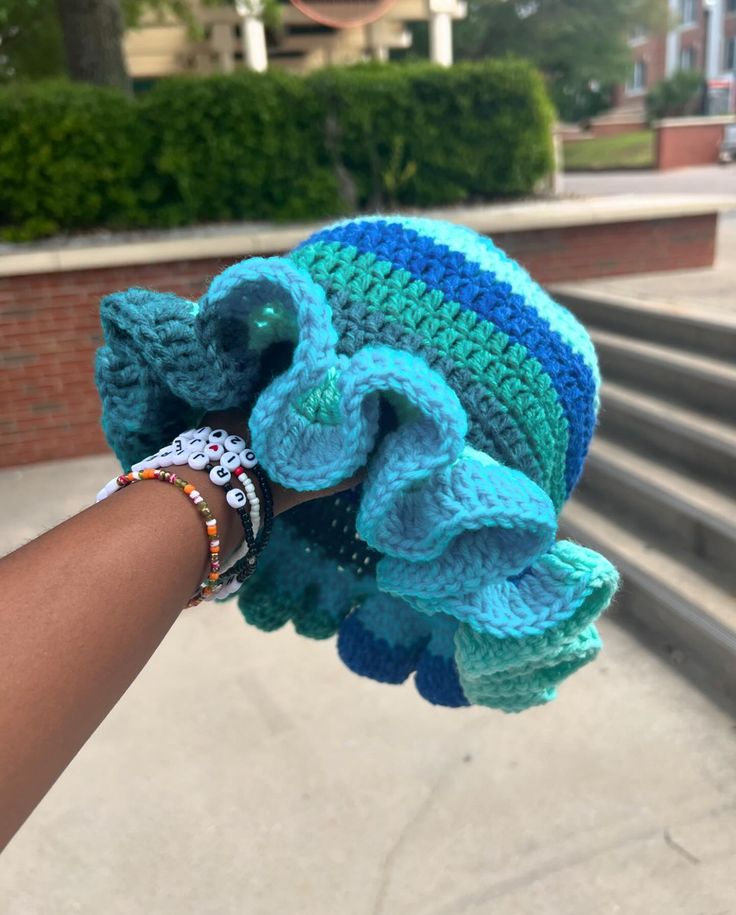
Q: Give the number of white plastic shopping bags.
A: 0